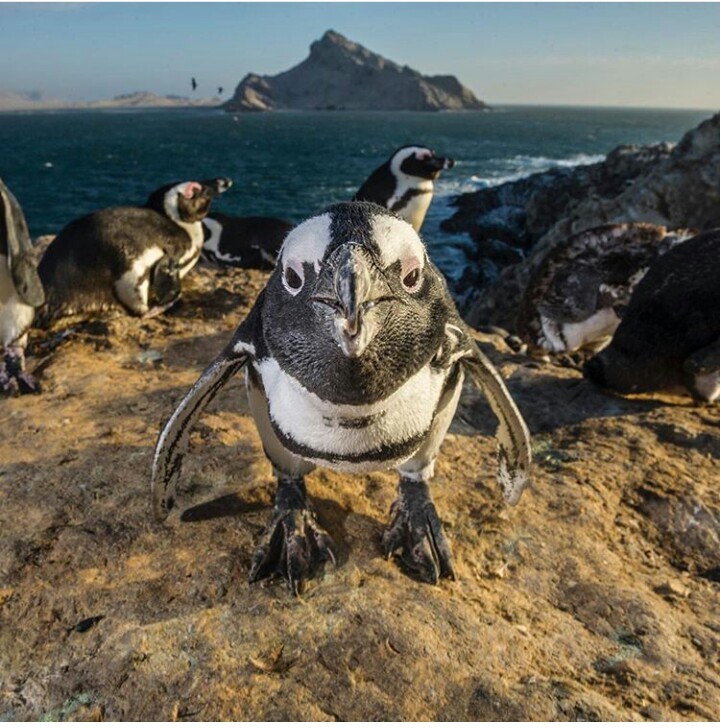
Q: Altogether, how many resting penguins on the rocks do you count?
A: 4